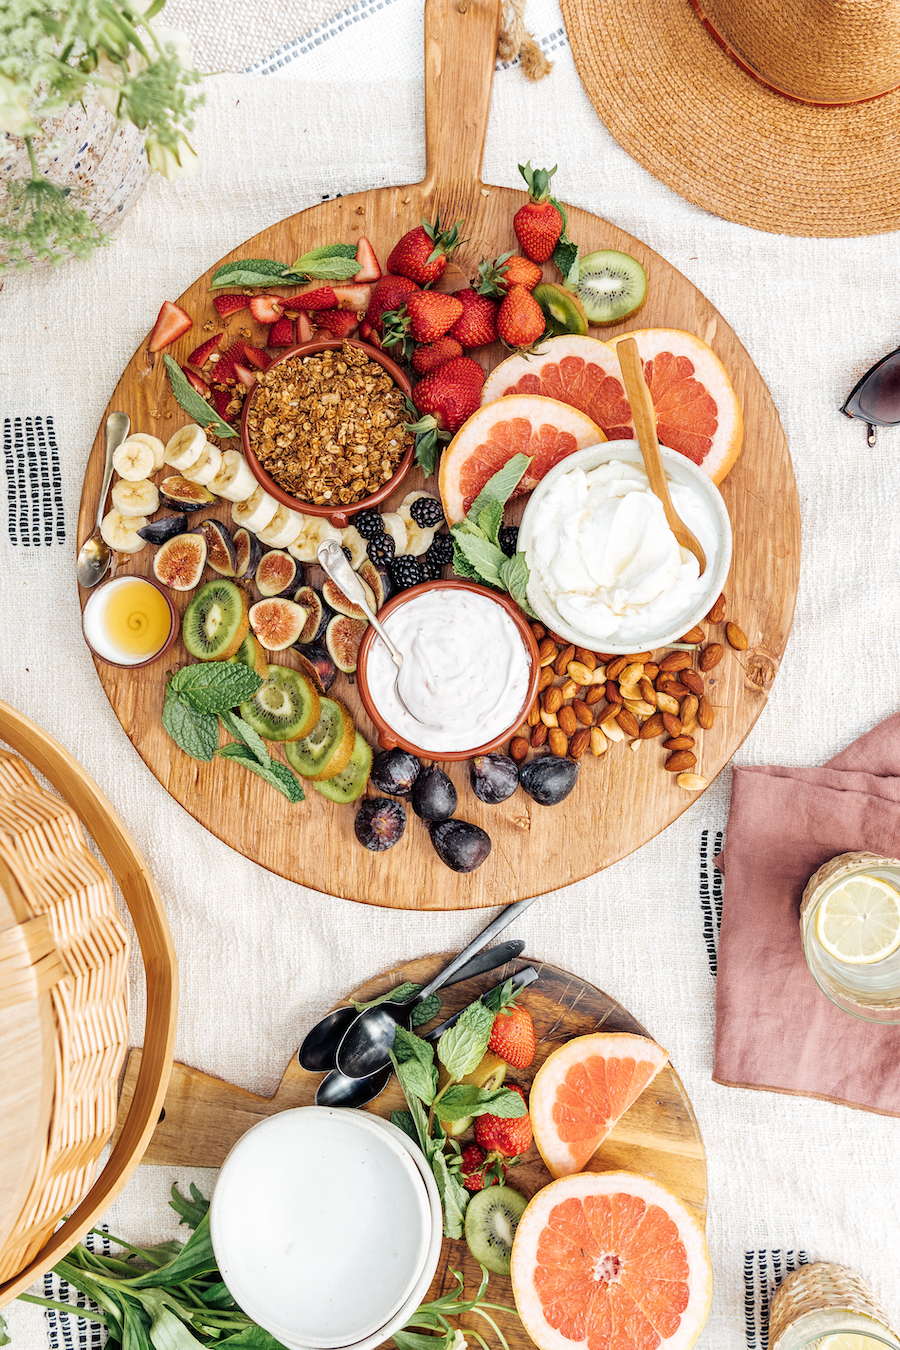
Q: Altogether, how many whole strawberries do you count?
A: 12